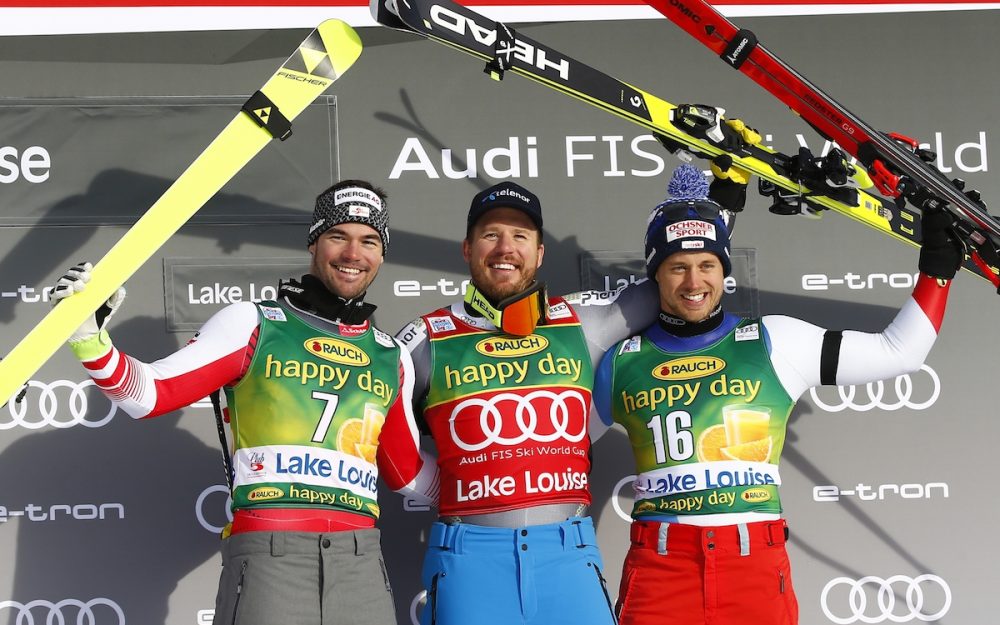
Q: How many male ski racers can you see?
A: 3